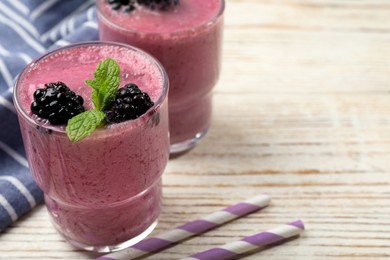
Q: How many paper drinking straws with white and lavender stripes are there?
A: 2